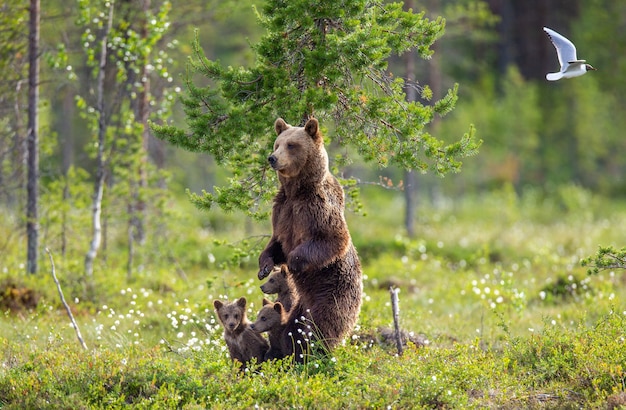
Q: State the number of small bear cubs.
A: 3